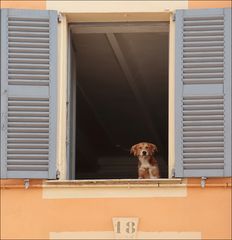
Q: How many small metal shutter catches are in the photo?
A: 2